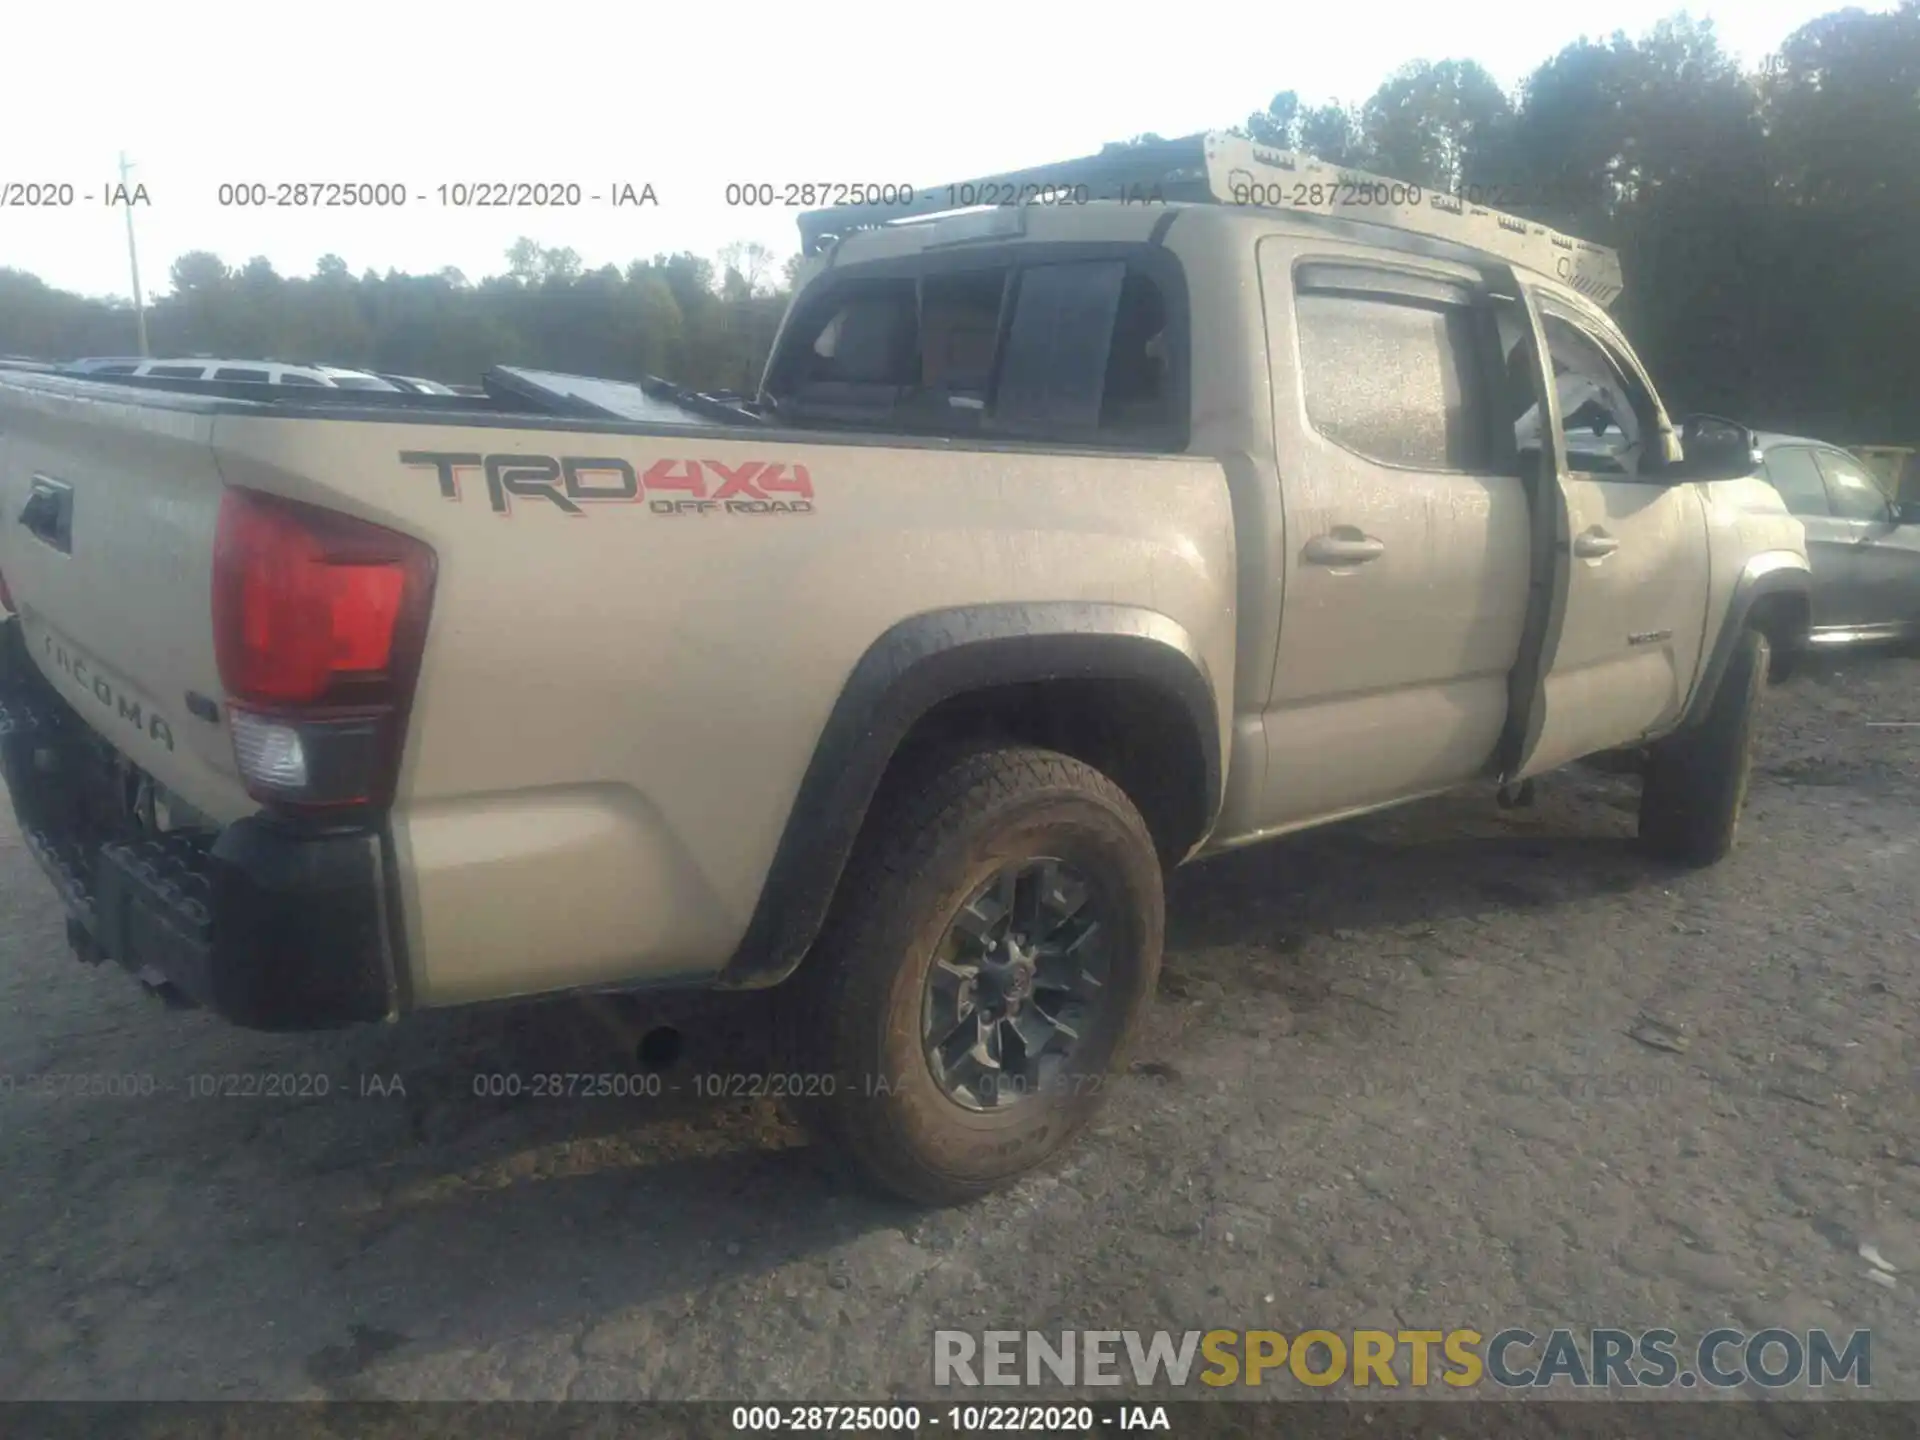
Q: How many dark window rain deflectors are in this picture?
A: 2